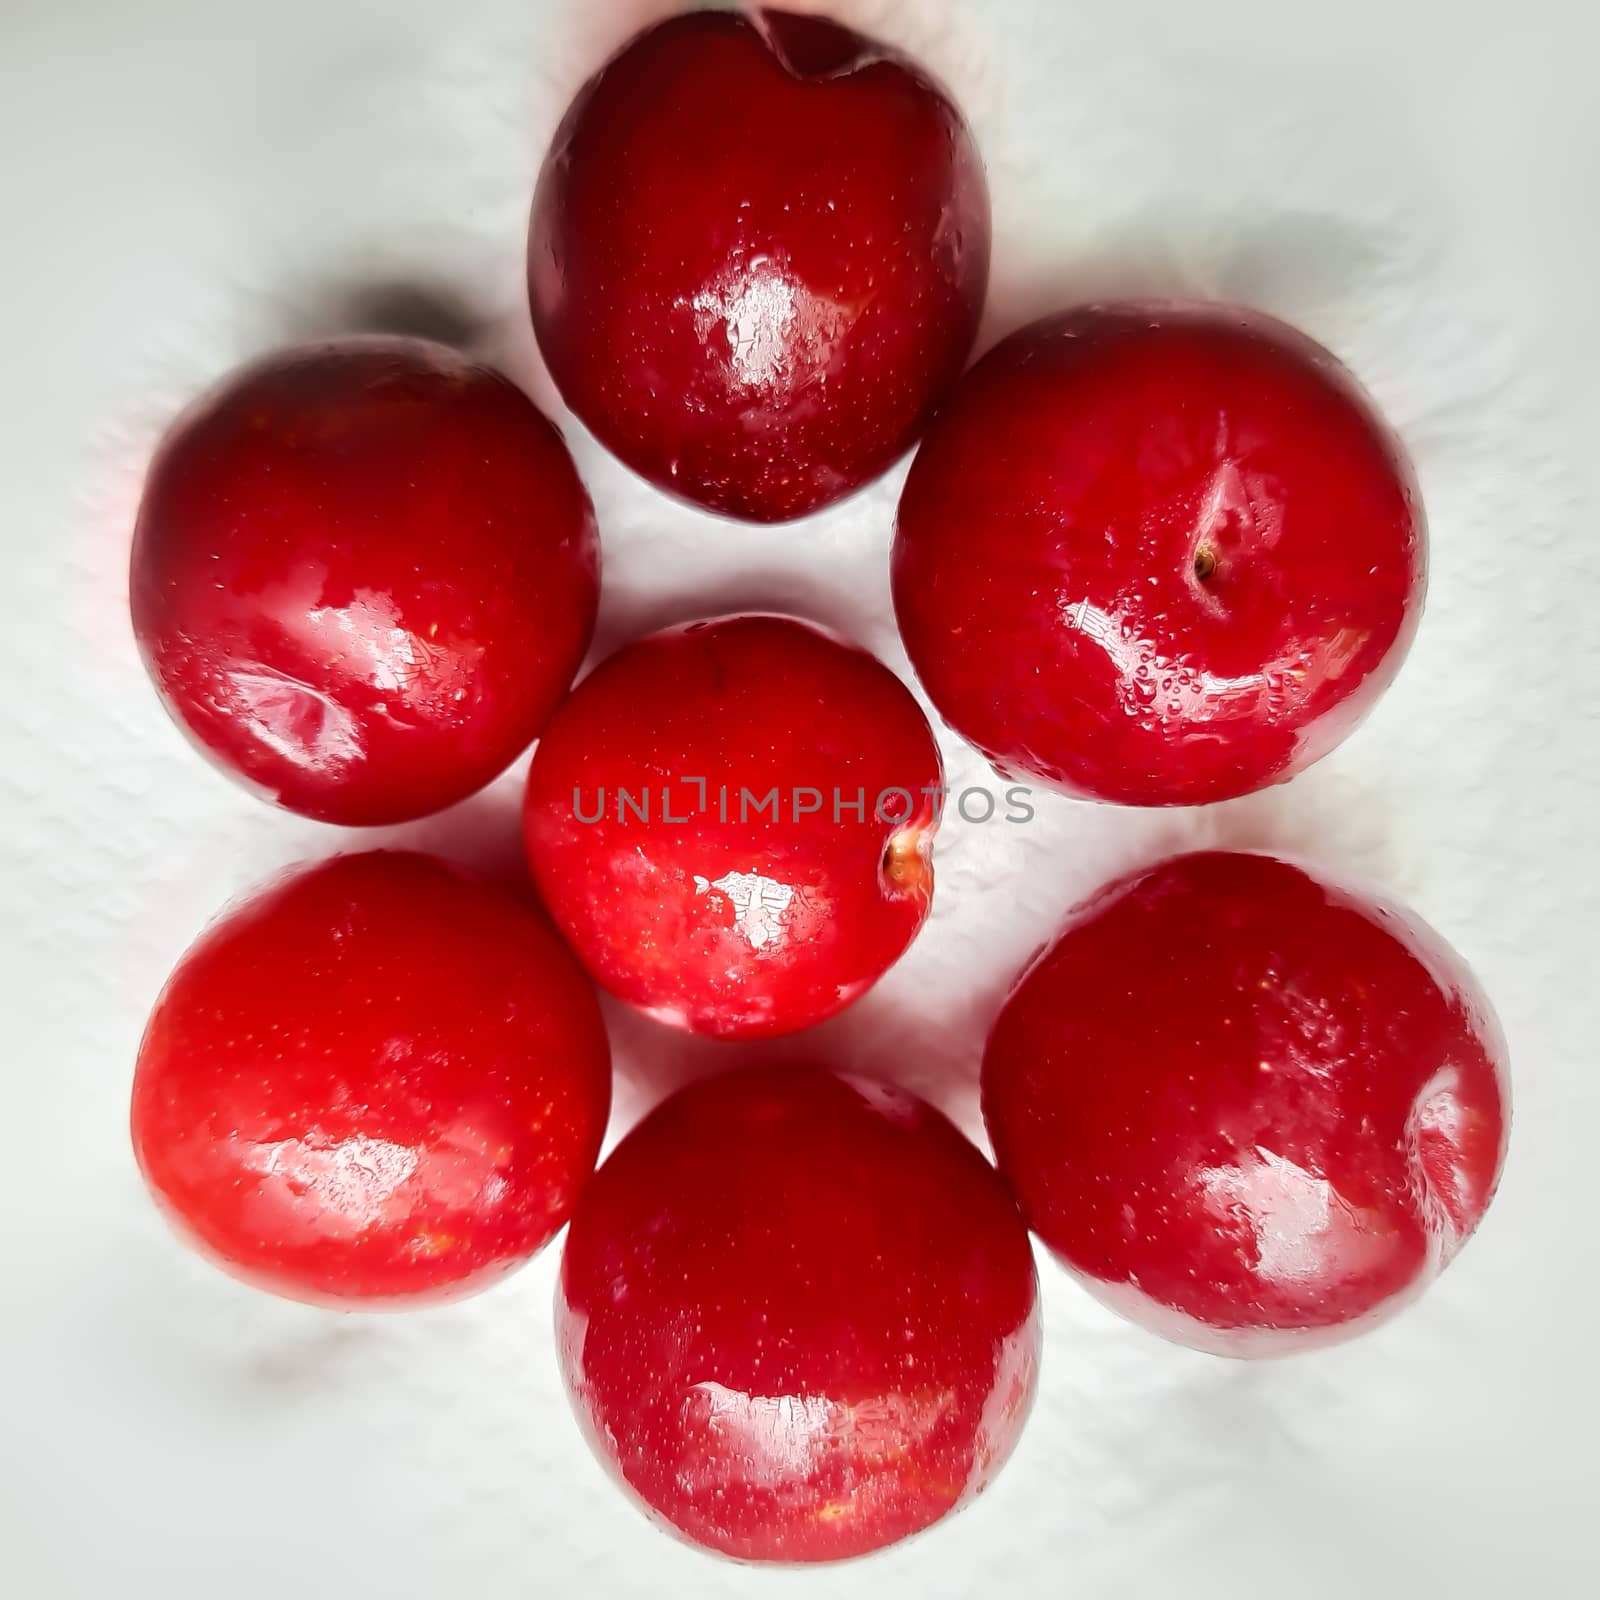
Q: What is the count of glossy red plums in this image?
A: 7